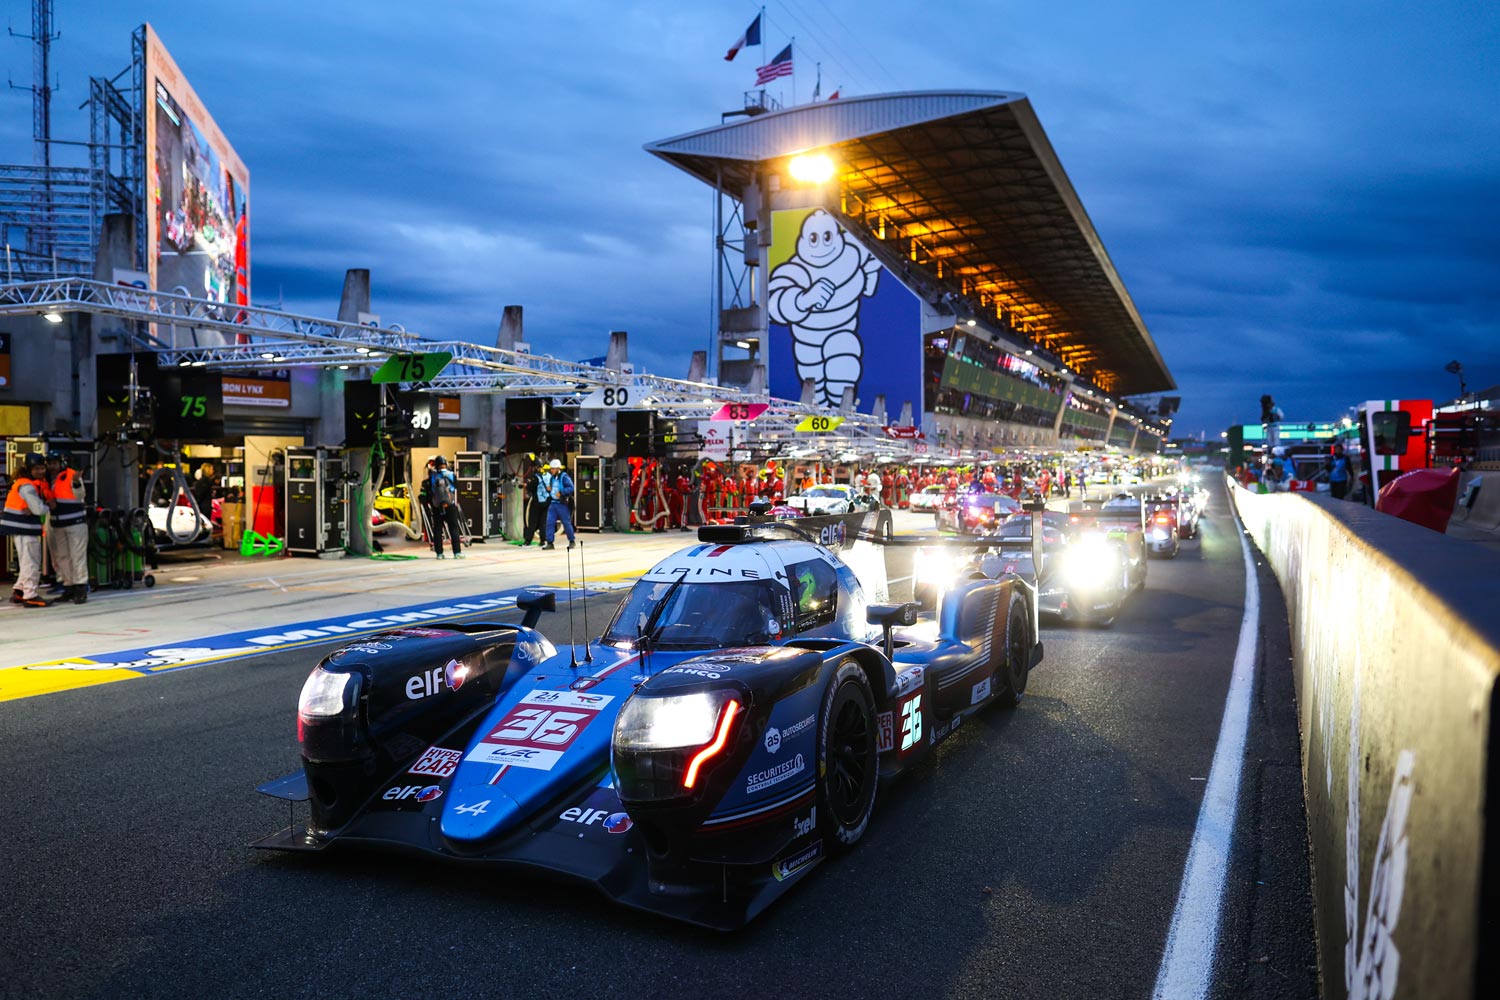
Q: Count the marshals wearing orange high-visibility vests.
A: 2